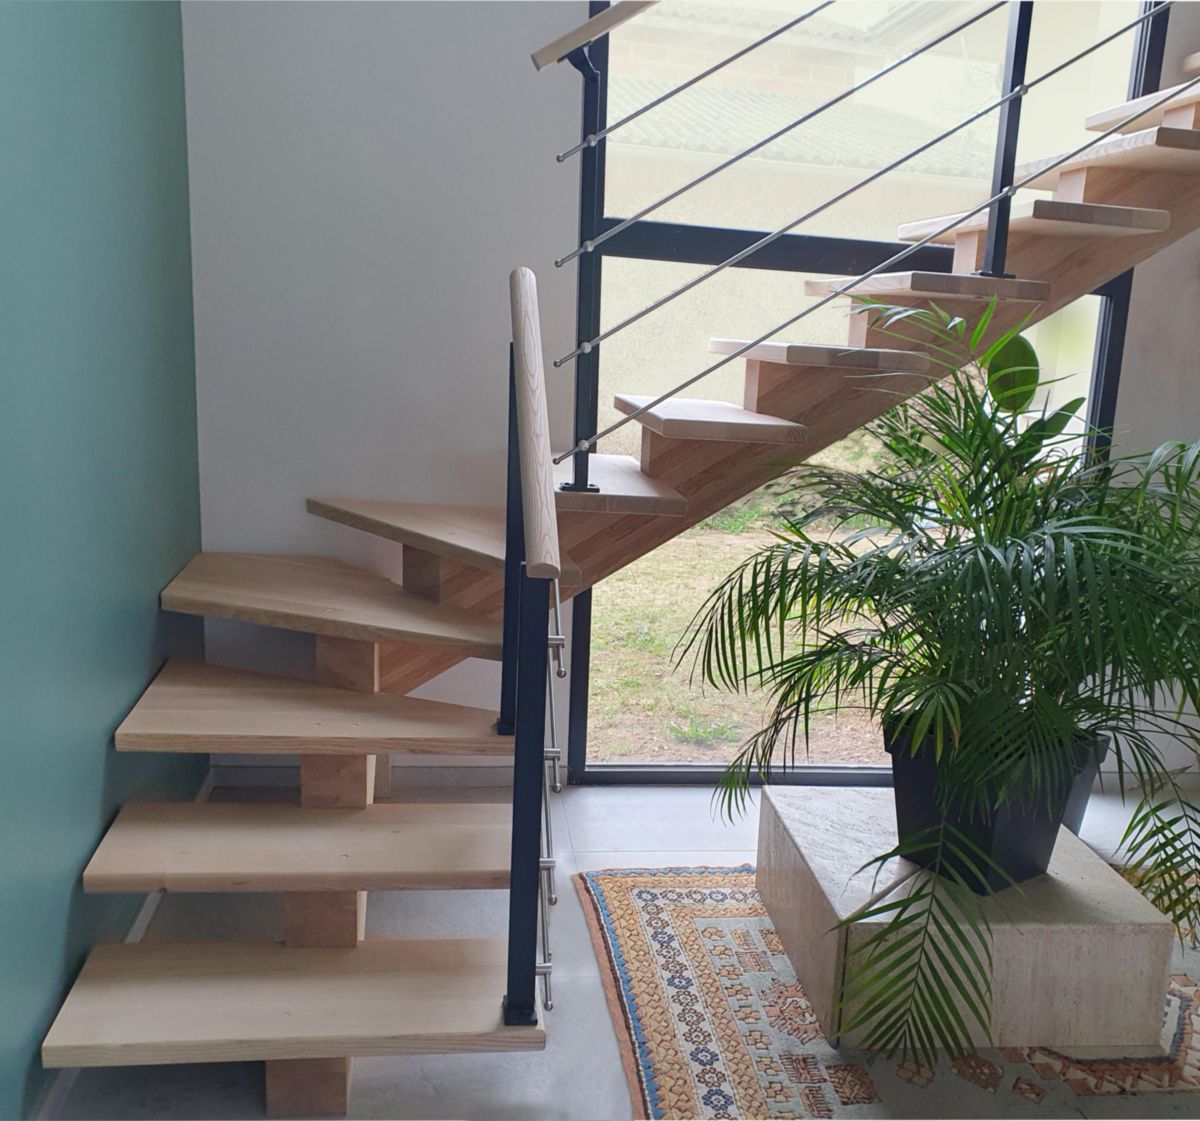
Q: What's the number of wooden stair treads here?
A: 13